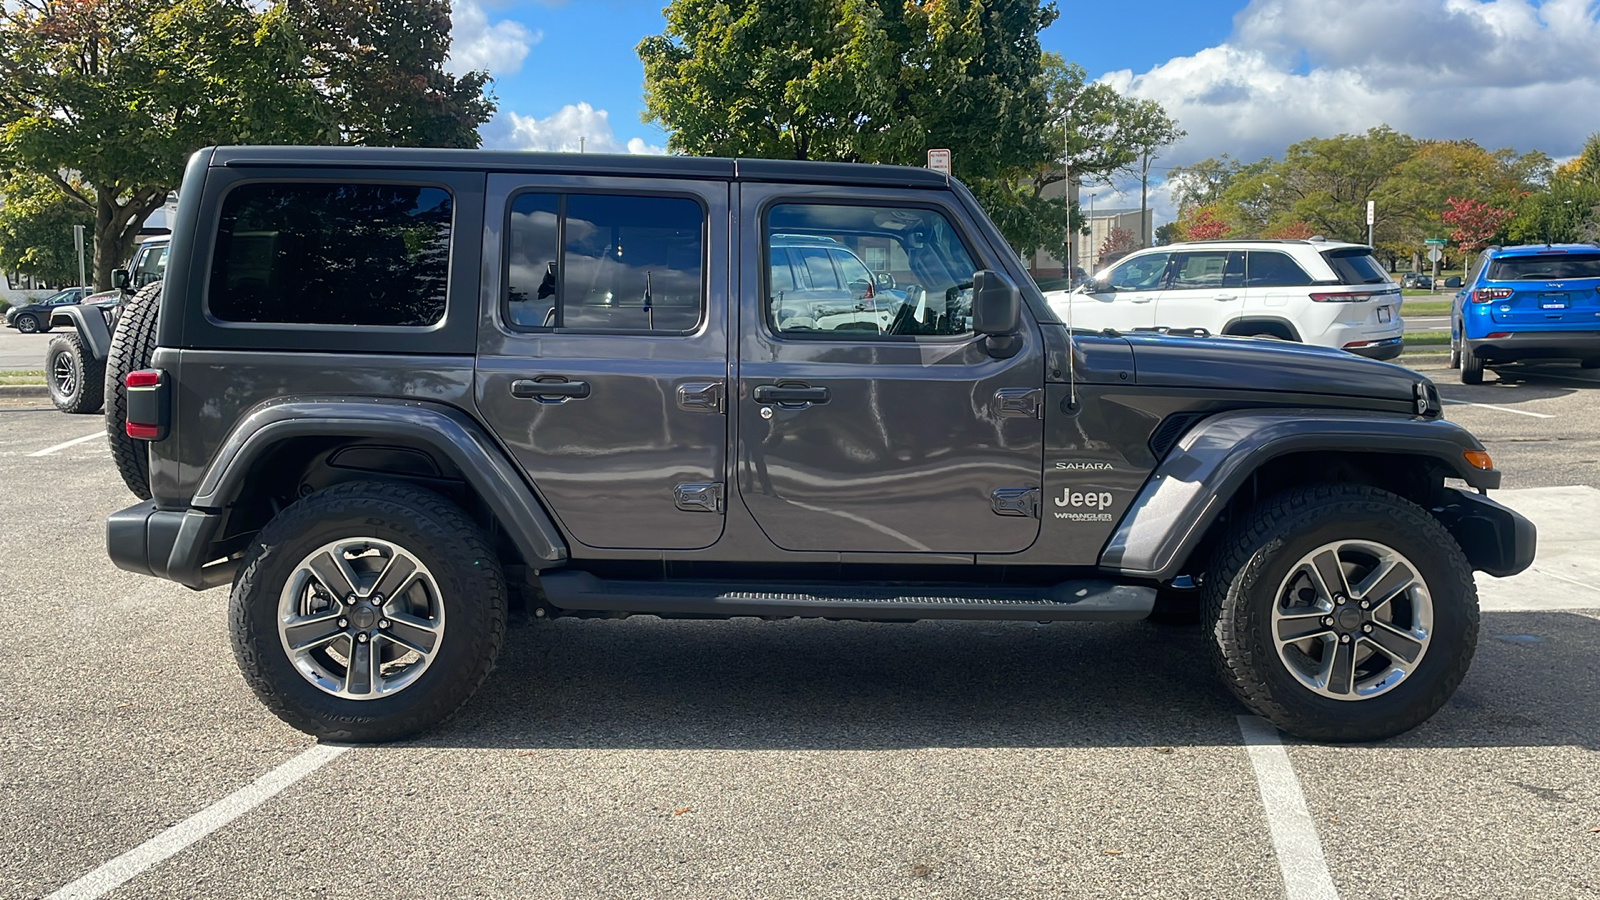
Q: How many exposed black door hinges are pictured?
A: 4